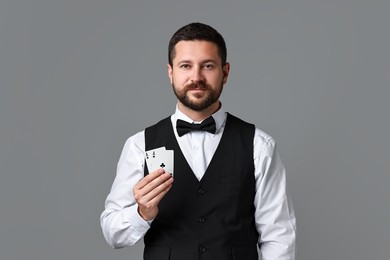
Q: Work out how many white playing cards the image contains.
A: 2